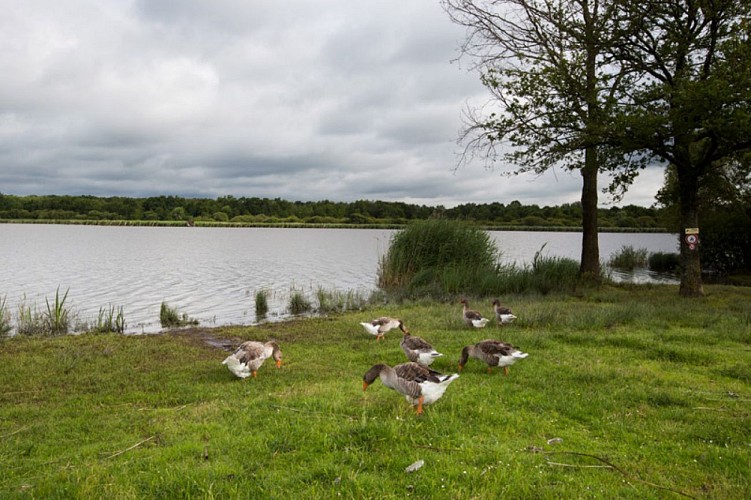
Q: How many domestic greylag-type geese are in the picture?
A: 7